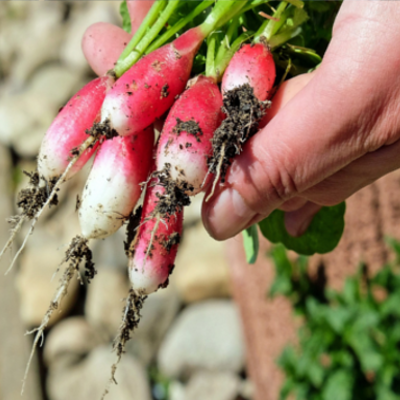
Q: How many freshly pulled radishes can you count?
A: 6